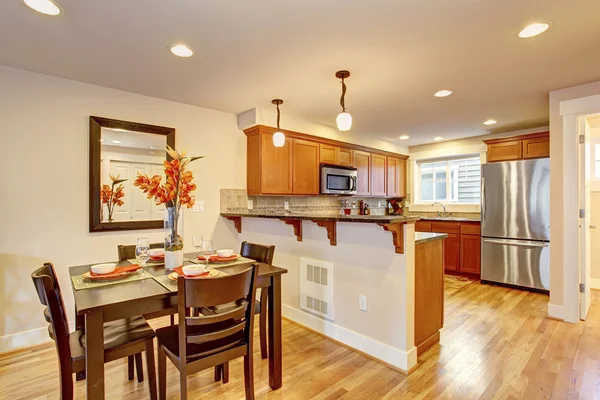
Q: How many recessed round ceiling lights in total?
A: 7